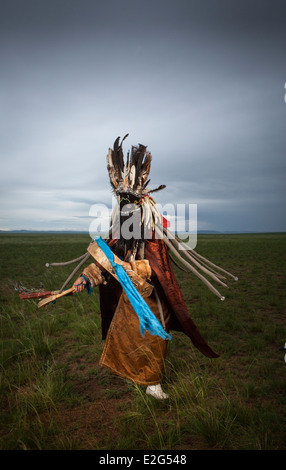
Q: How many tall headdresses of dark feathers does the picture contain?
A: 1